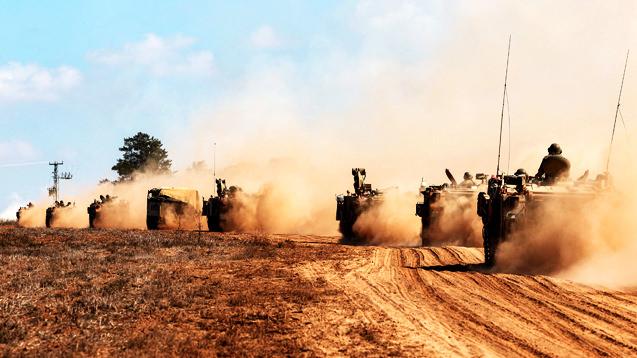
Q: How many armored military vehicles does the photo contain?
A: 8